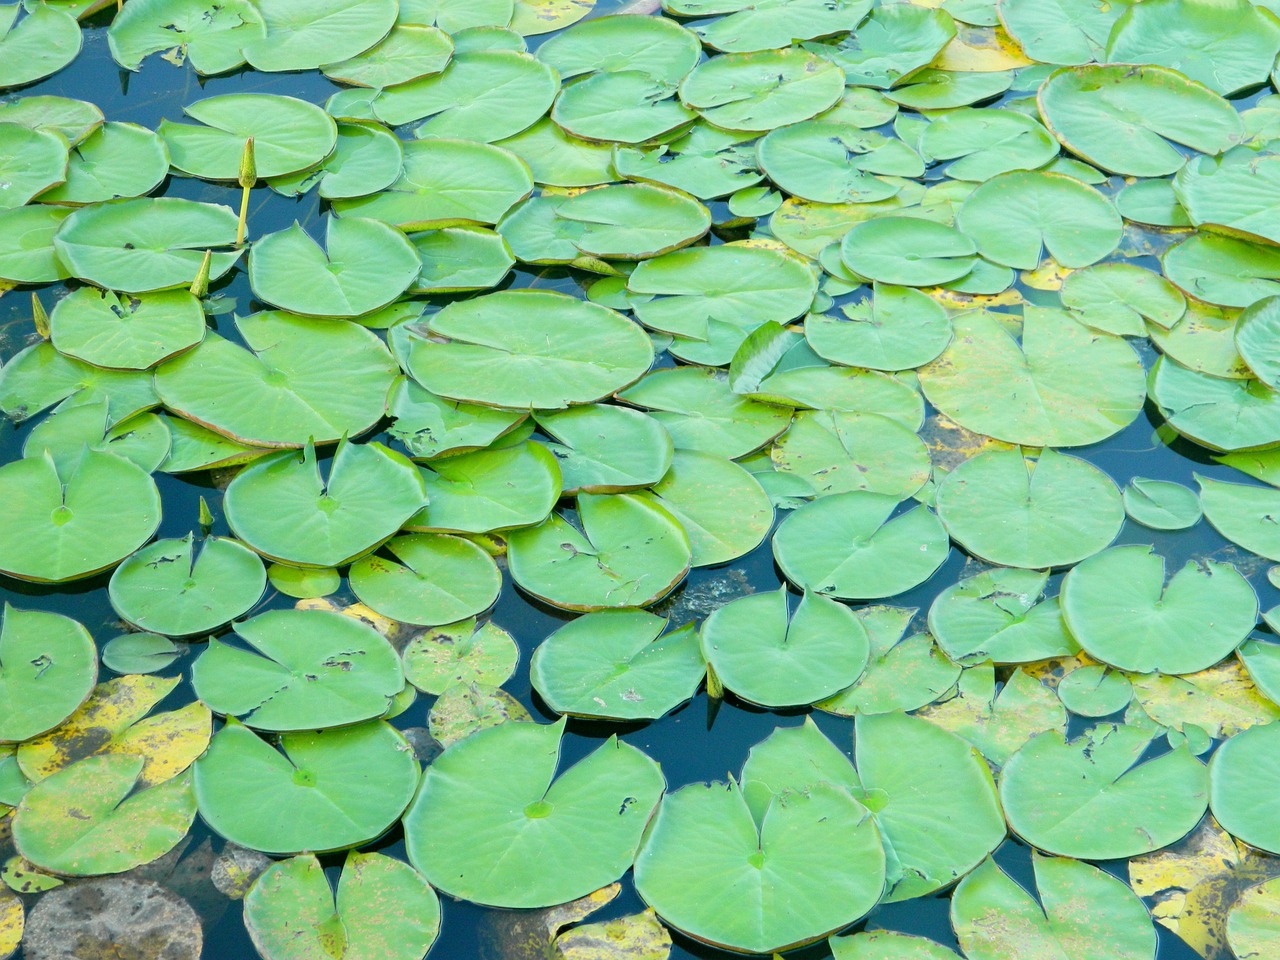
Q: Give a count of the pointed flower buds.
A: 5